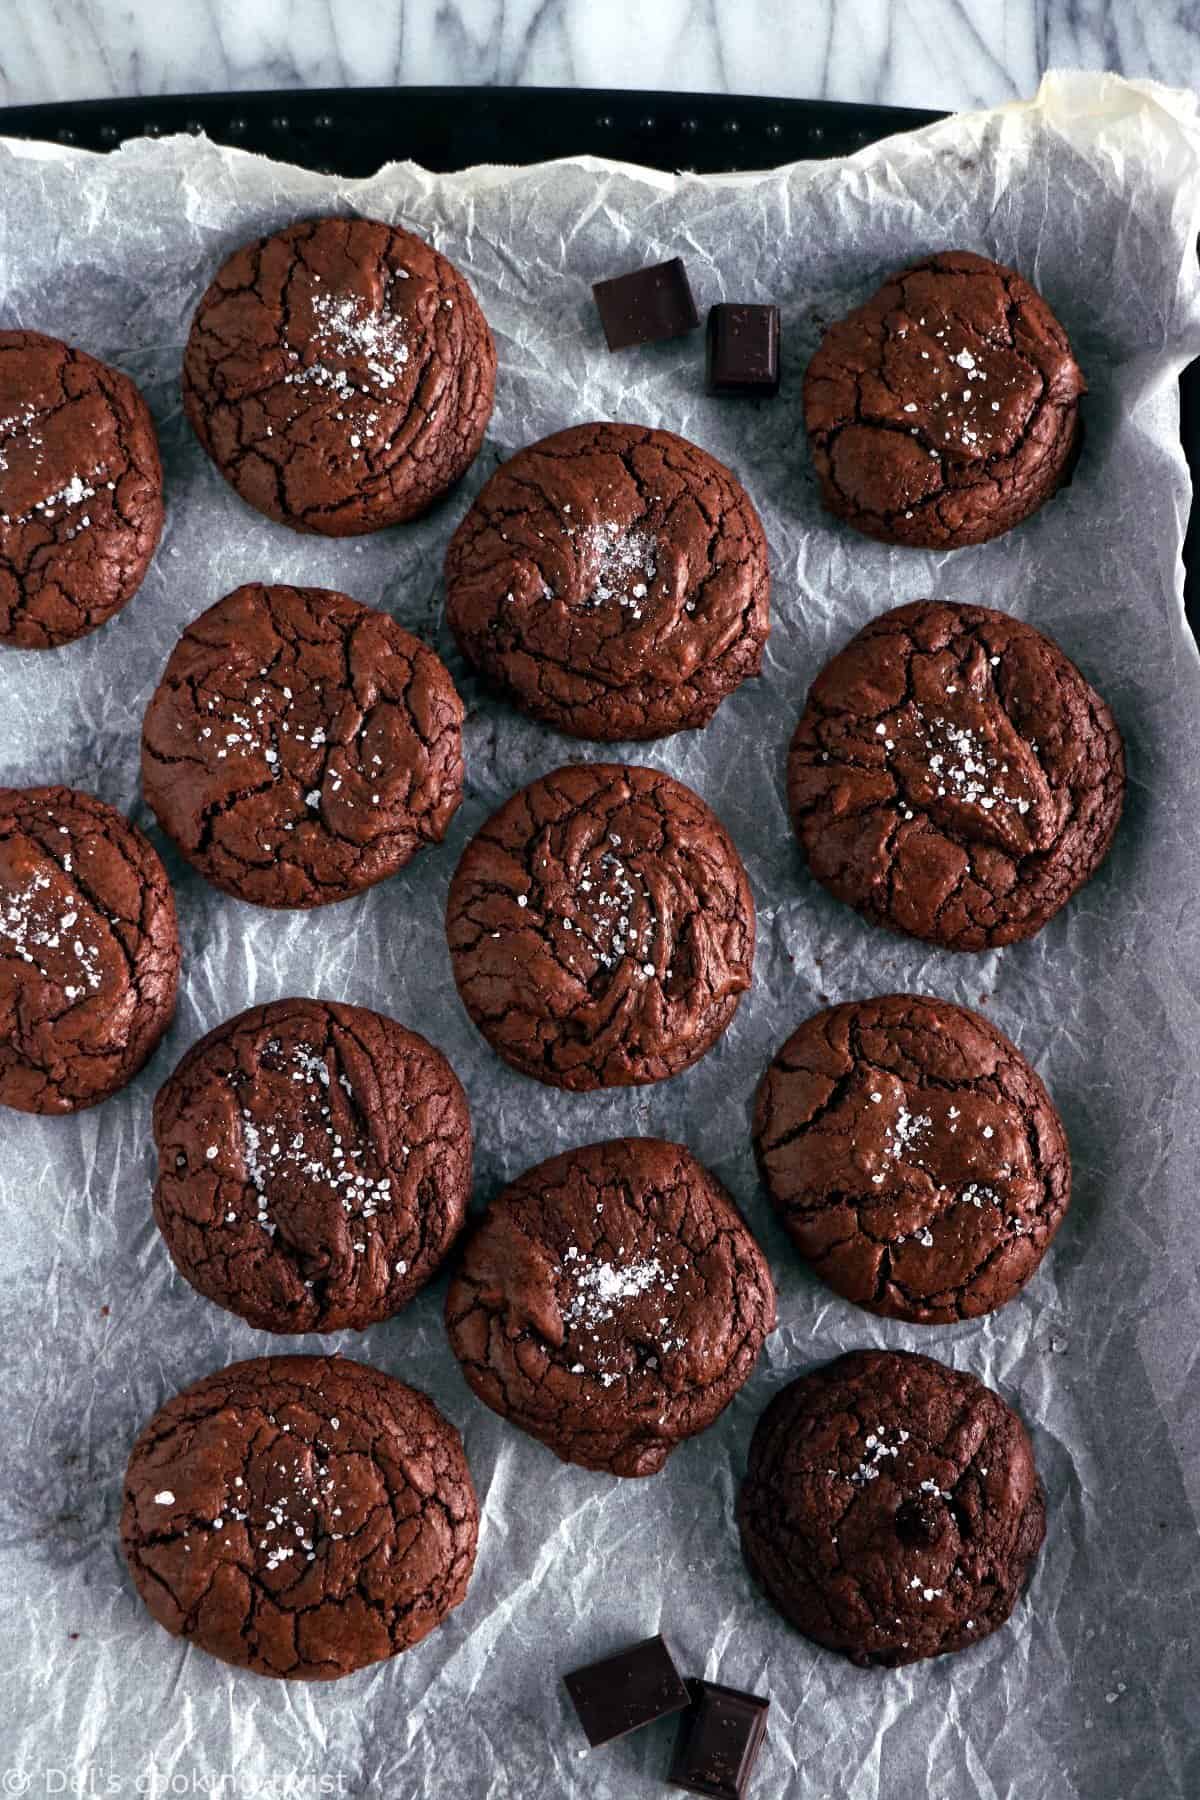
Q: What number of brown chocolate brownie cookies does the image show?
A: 13